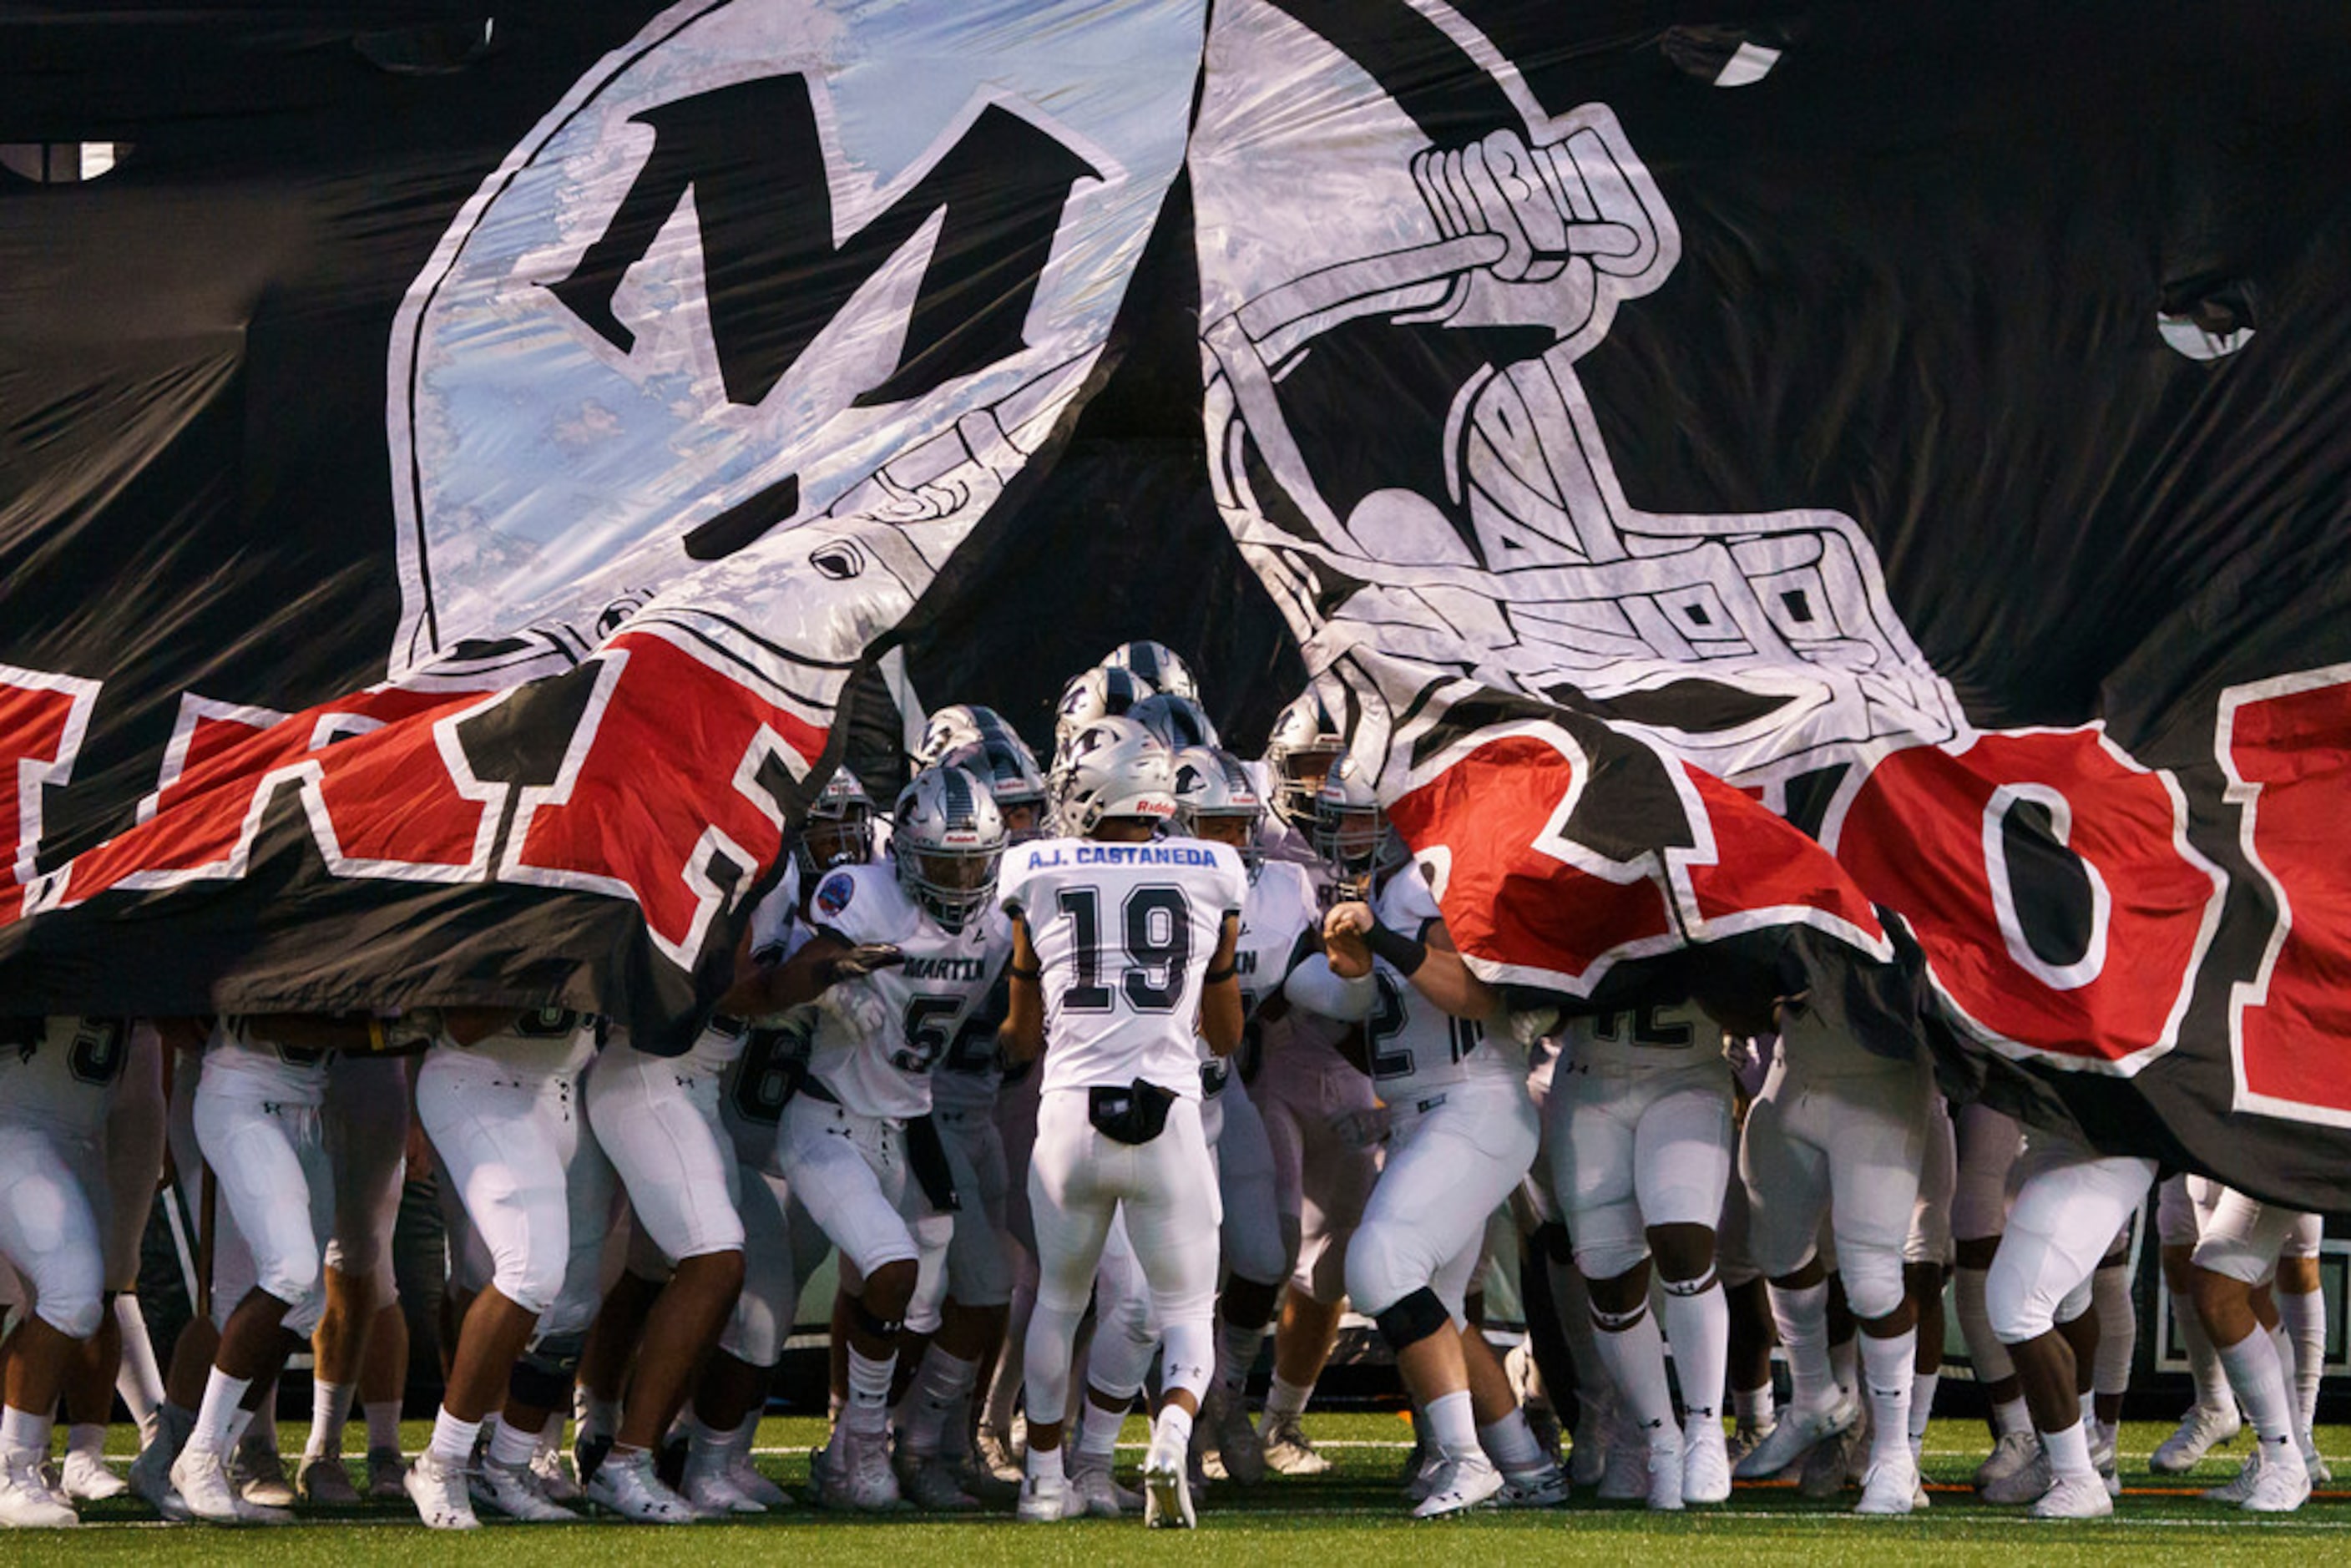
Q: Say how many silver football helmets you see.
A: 11